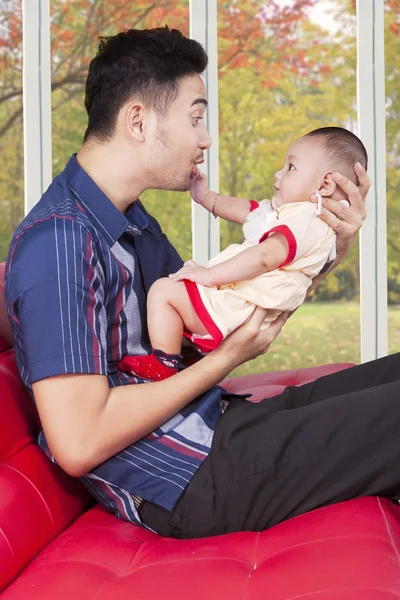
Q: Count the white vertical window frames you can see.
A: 3